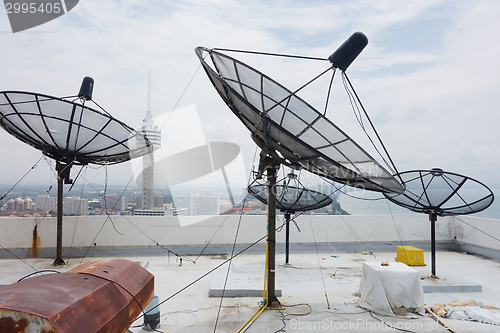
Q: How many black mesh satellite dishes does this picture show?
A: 4